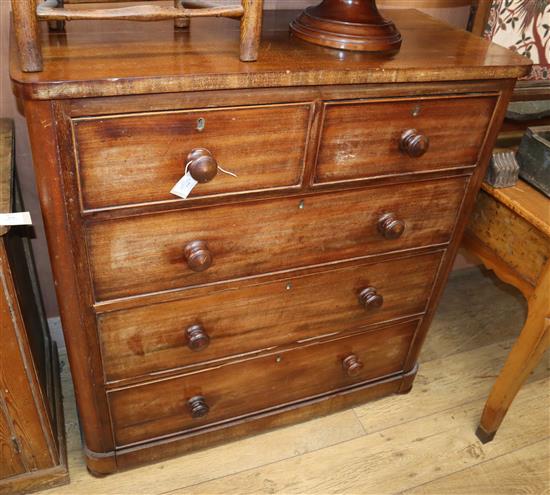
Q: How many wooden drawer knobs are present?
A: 8